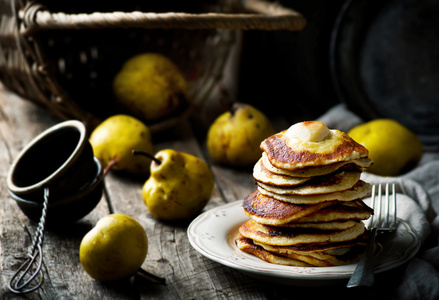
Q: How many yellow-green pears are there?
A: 6